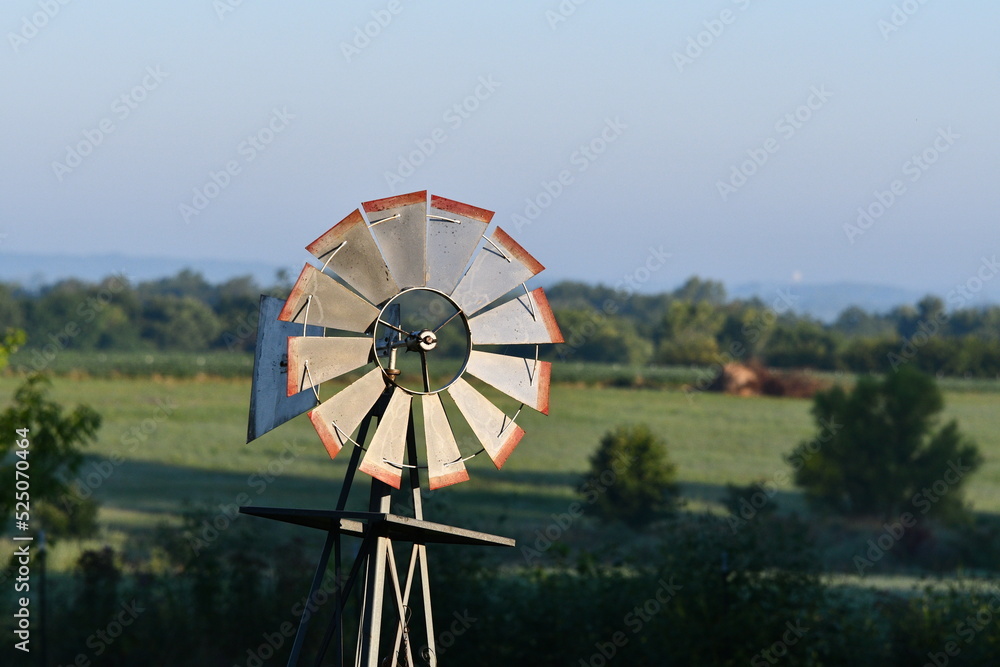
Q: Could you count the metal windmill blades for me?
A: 12